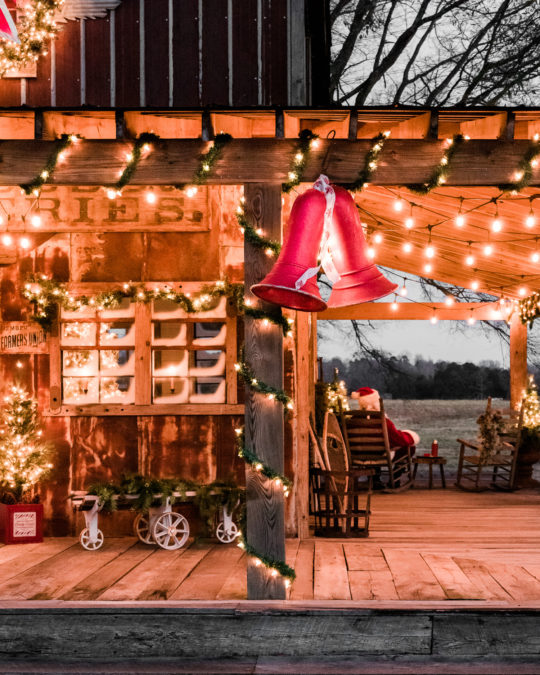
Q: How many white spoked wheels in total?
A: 4